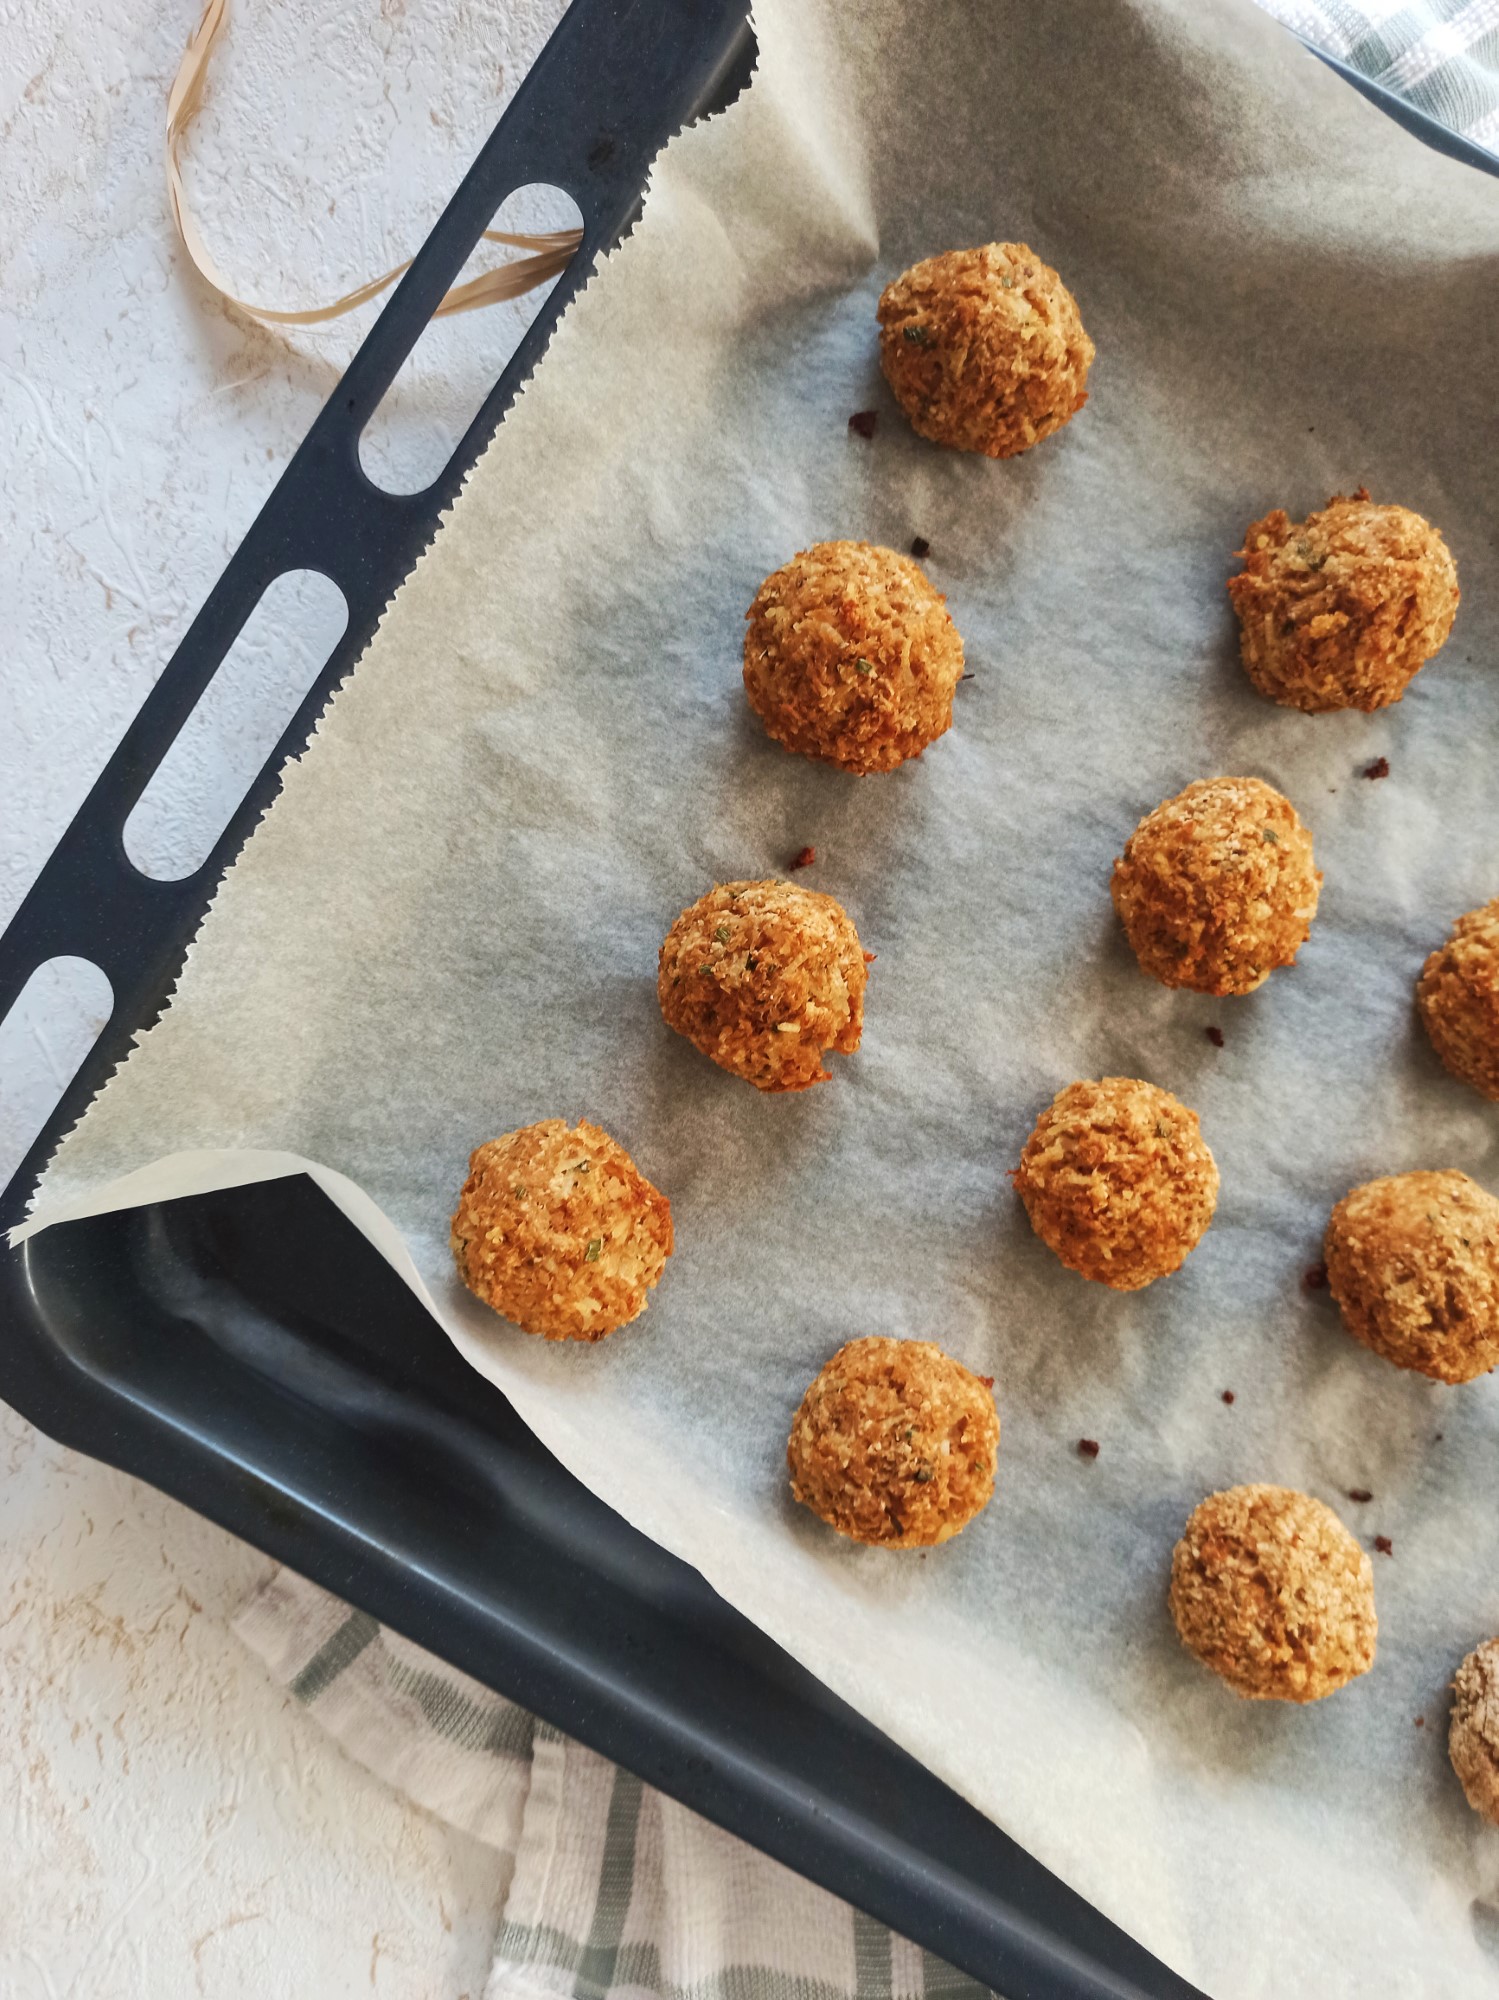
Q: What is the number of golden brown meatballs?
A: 12